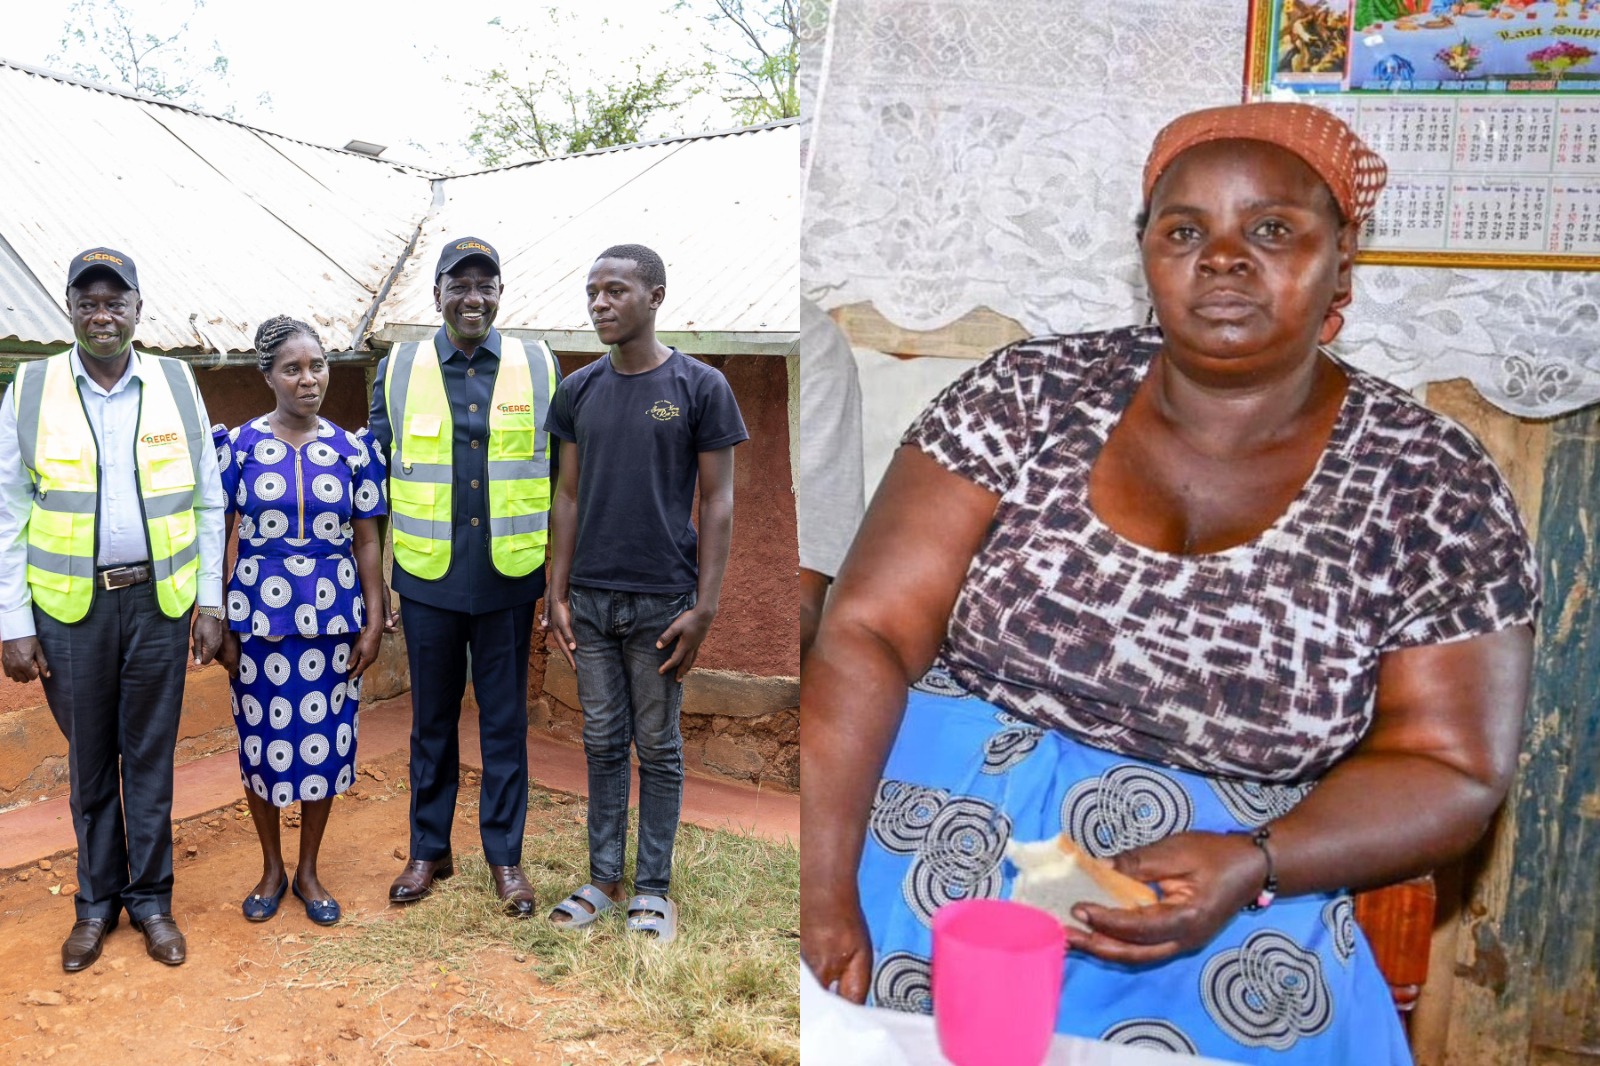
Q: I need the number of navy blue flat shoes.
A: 2